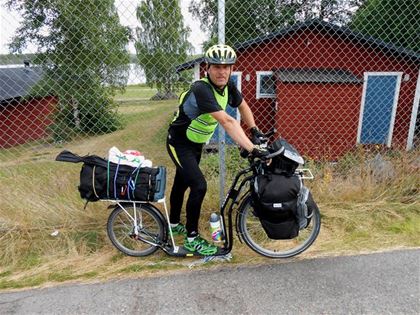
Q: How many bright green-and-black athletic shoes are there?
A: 2